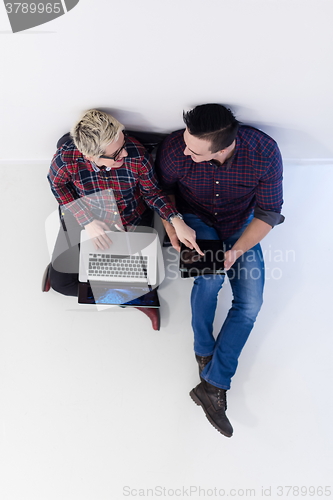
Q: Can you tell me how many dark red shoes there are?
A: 2